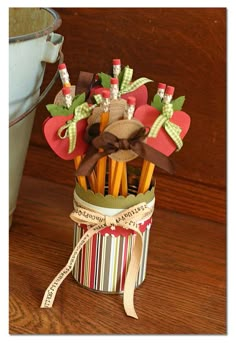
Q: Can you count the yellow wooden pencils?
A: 8